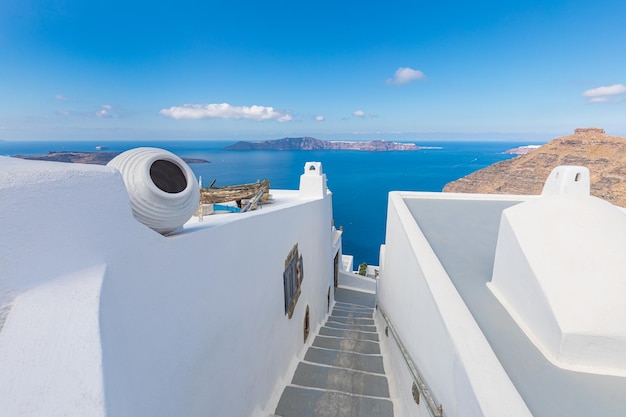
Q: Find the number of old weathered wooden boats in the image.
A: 1